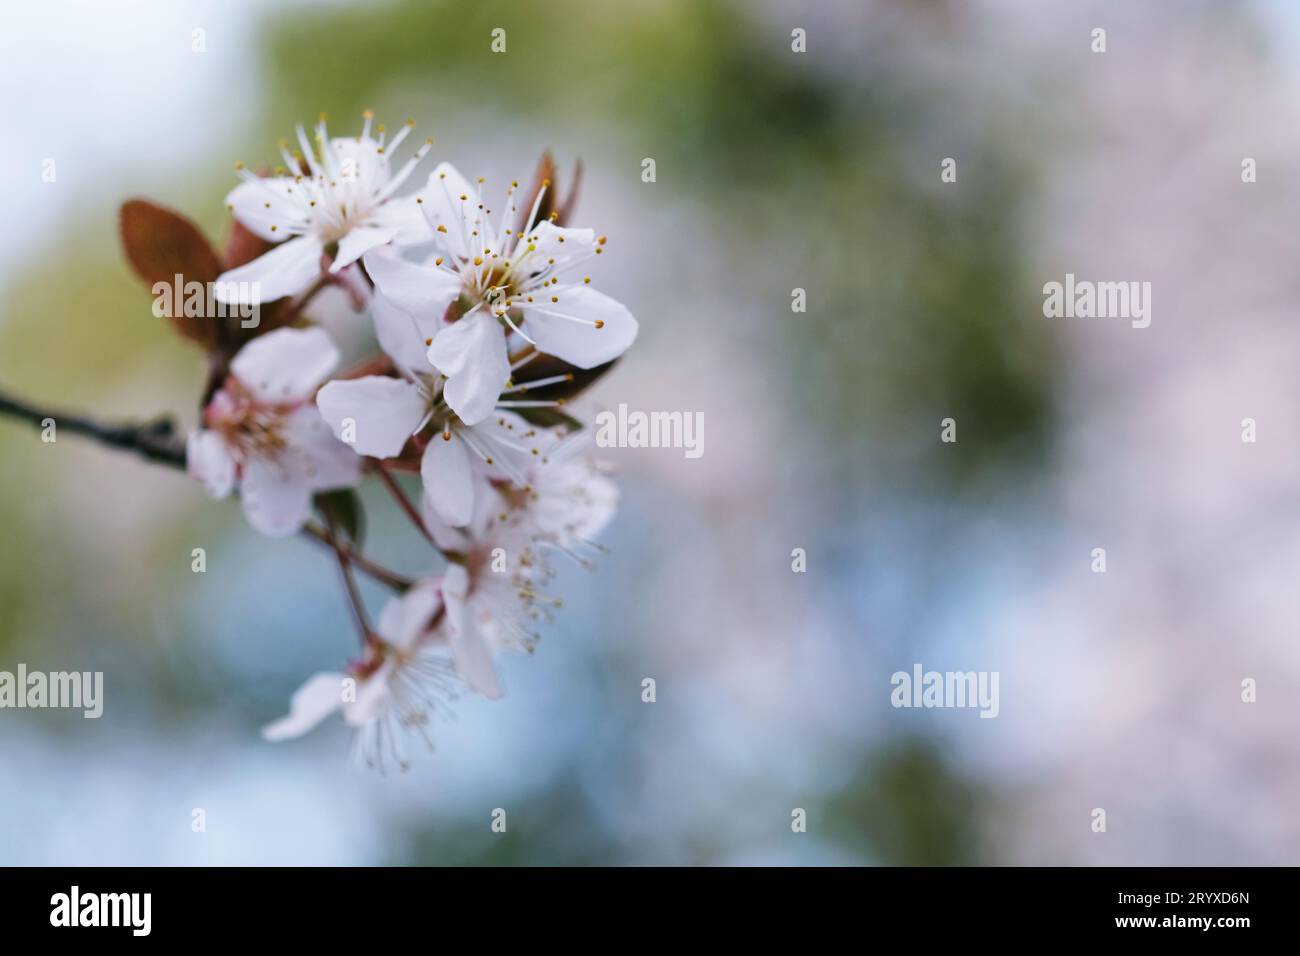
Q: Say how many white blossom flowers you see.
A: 7